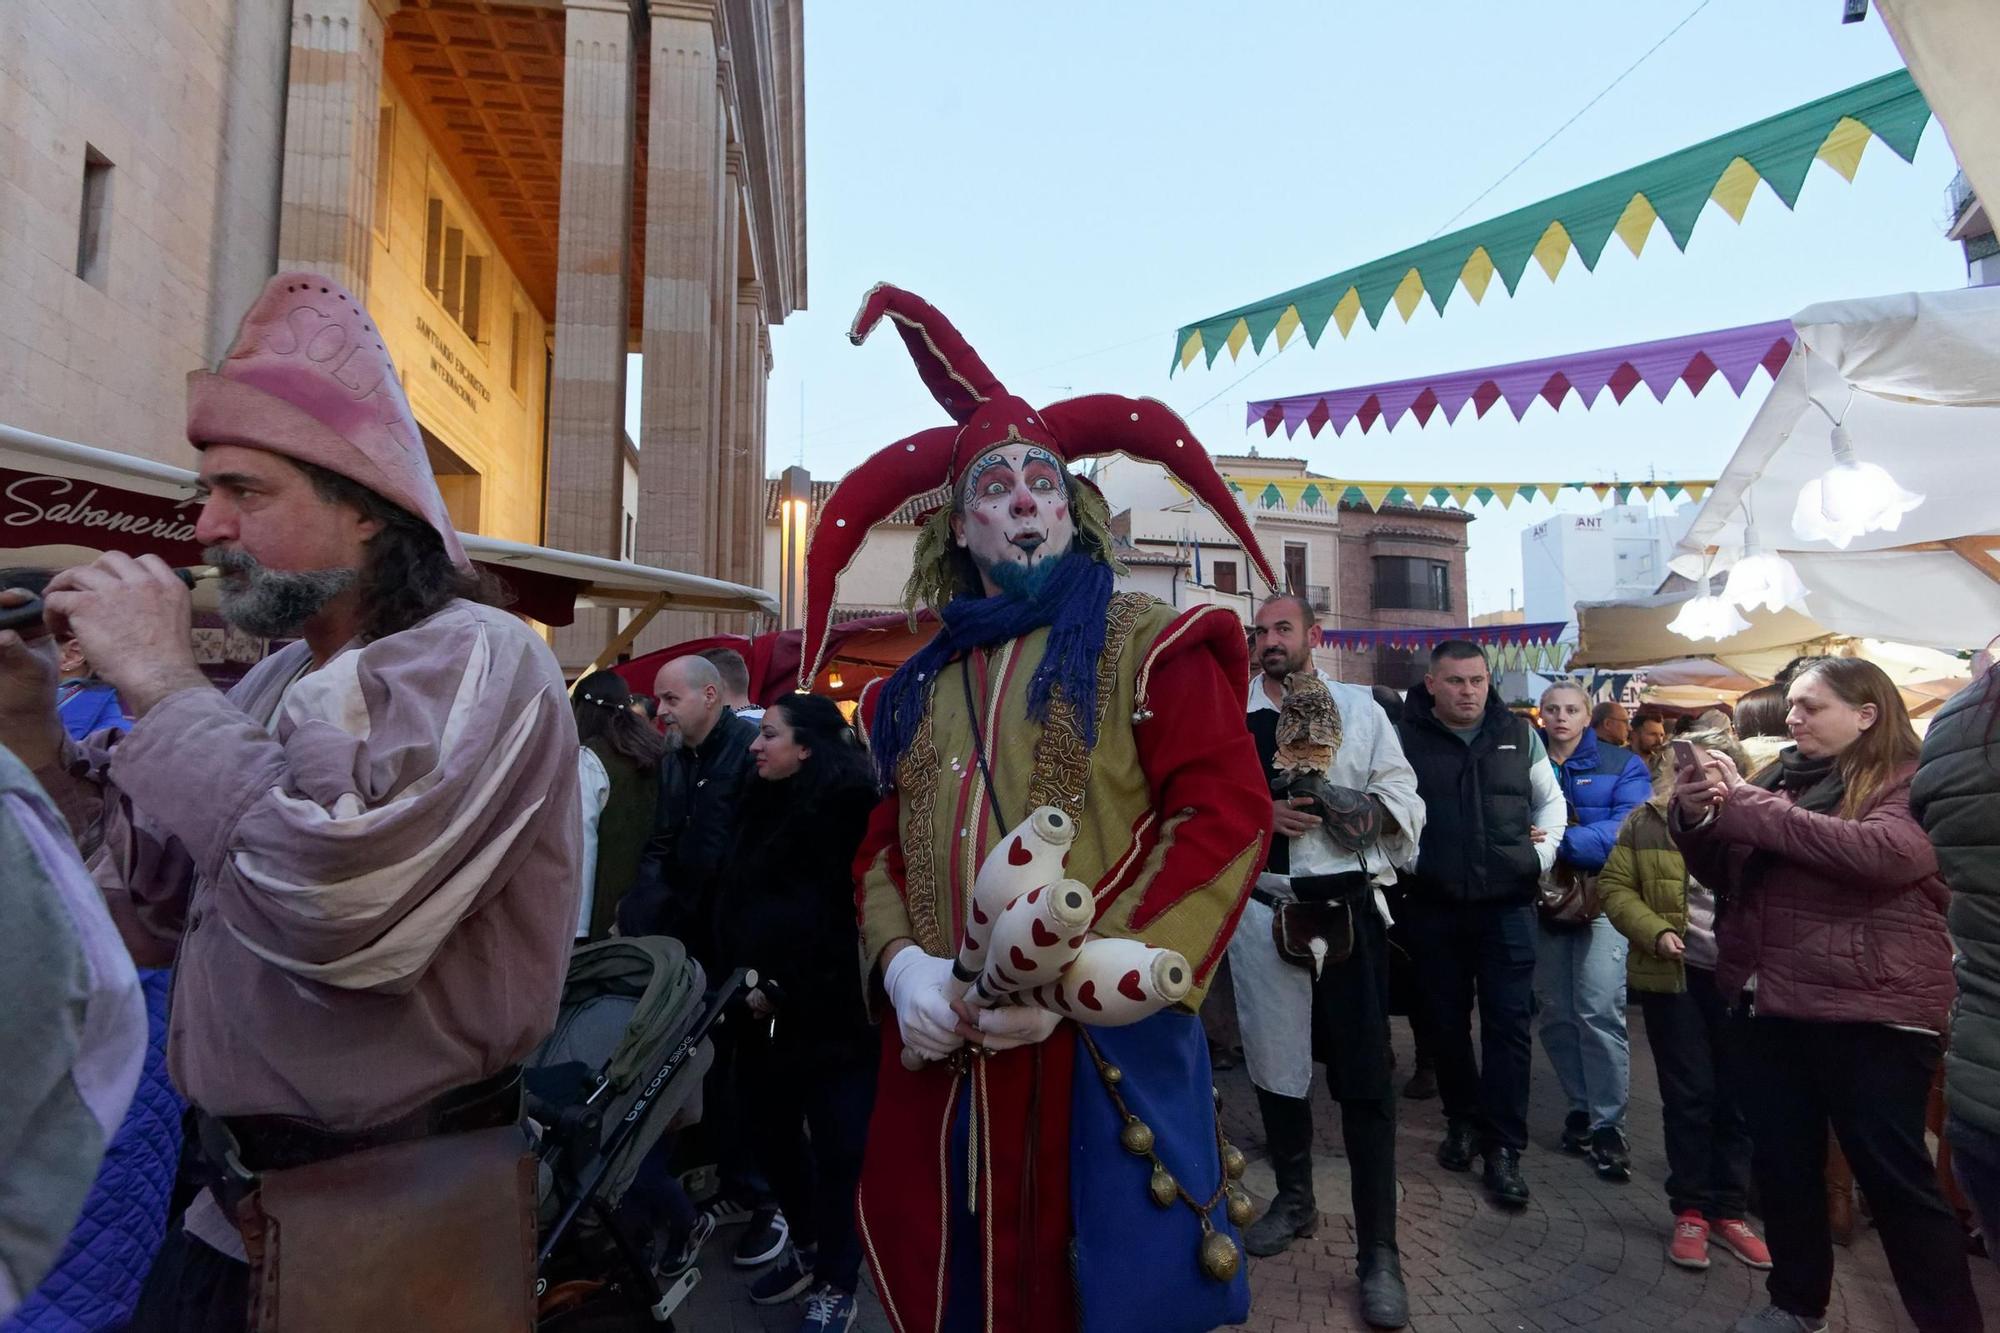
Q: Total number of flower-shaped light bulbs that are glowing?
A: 3